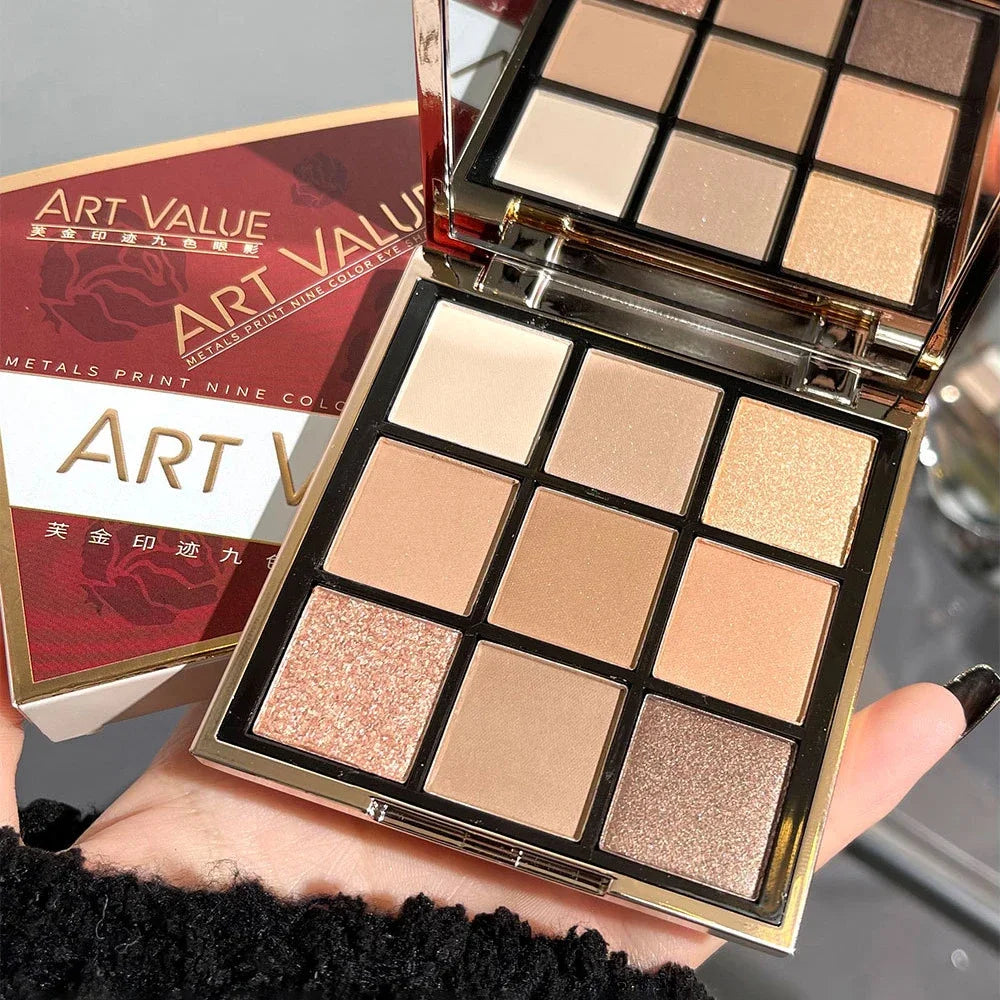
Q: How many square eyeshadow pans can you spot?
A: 9